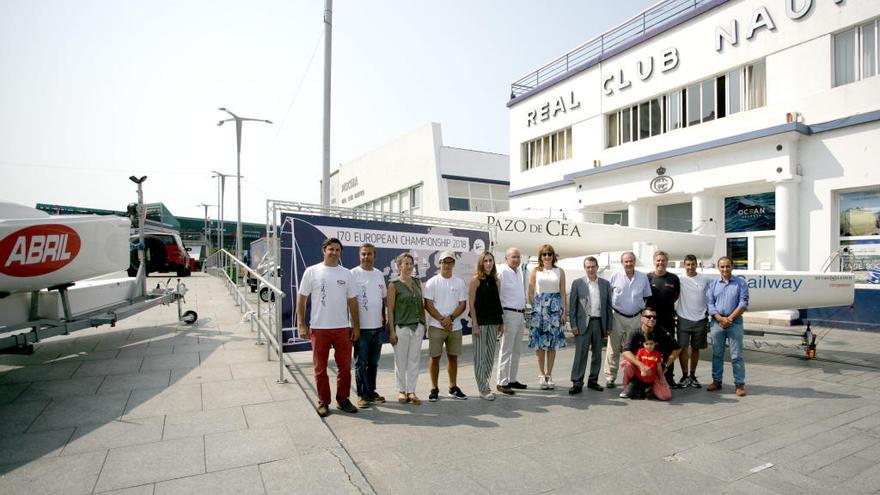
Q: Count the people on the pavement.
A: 14